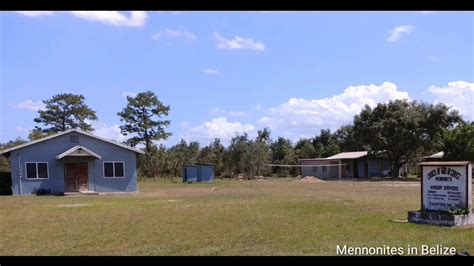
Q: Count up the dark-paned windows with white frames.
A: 2